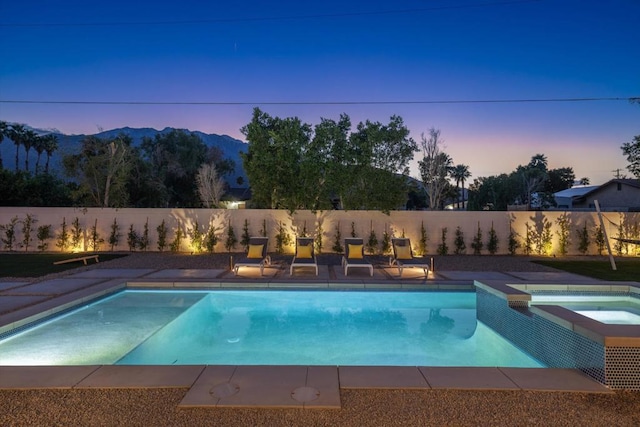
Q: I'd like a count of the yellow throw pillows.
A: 4